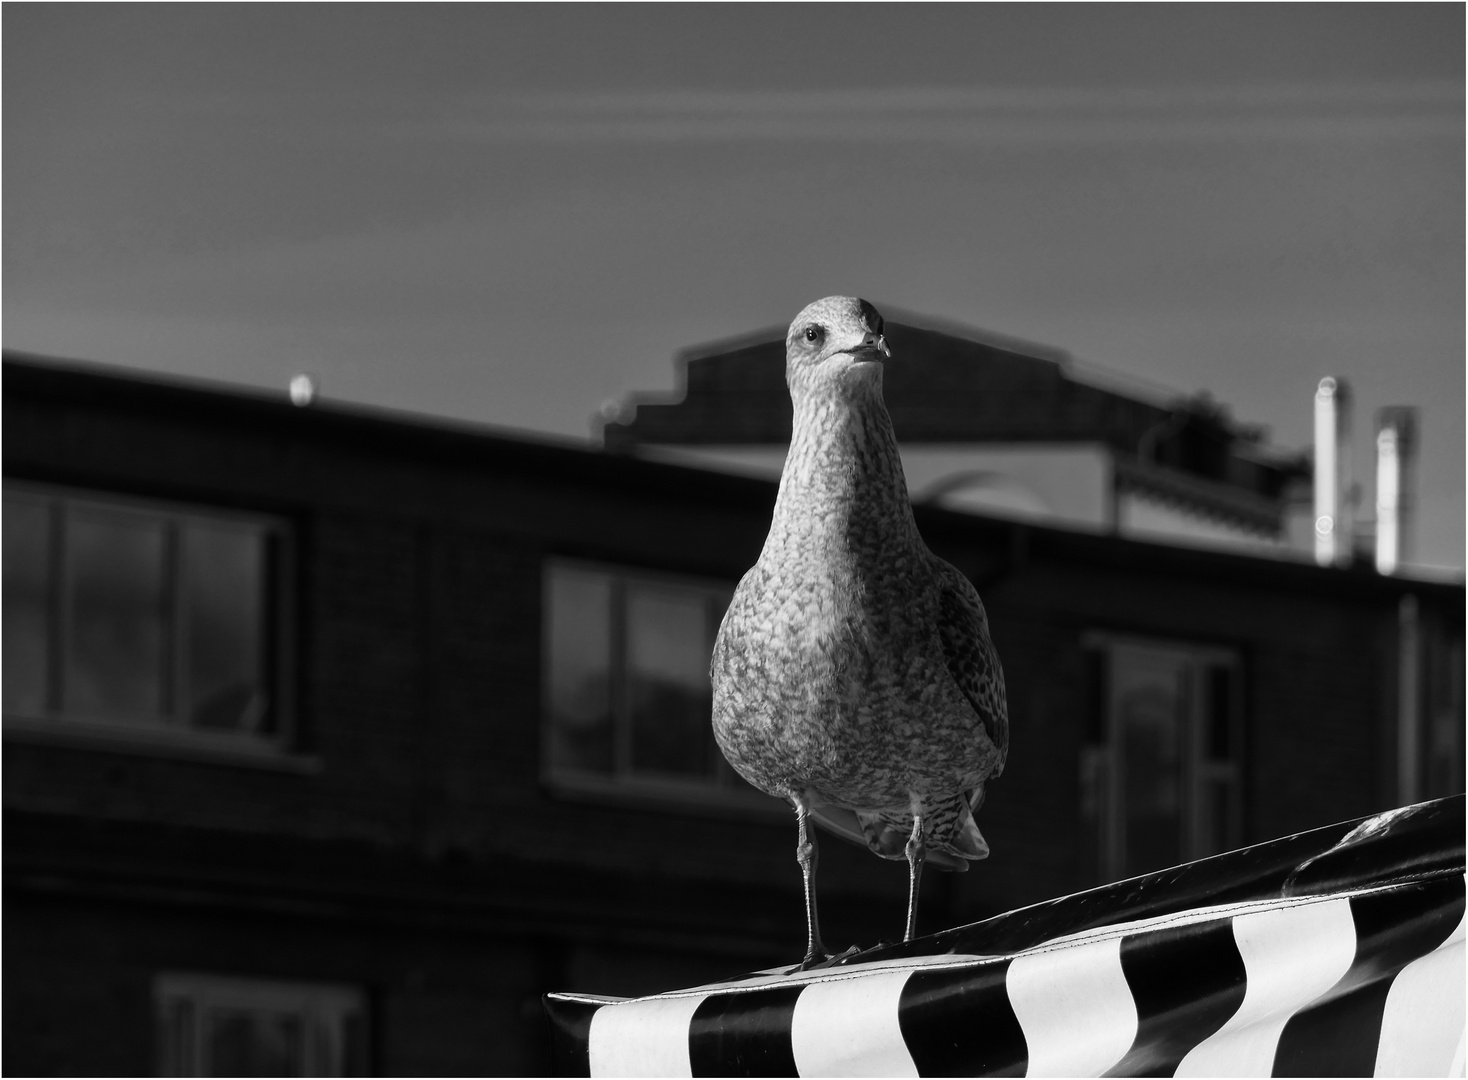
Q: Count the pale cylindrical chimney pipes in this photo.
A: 2